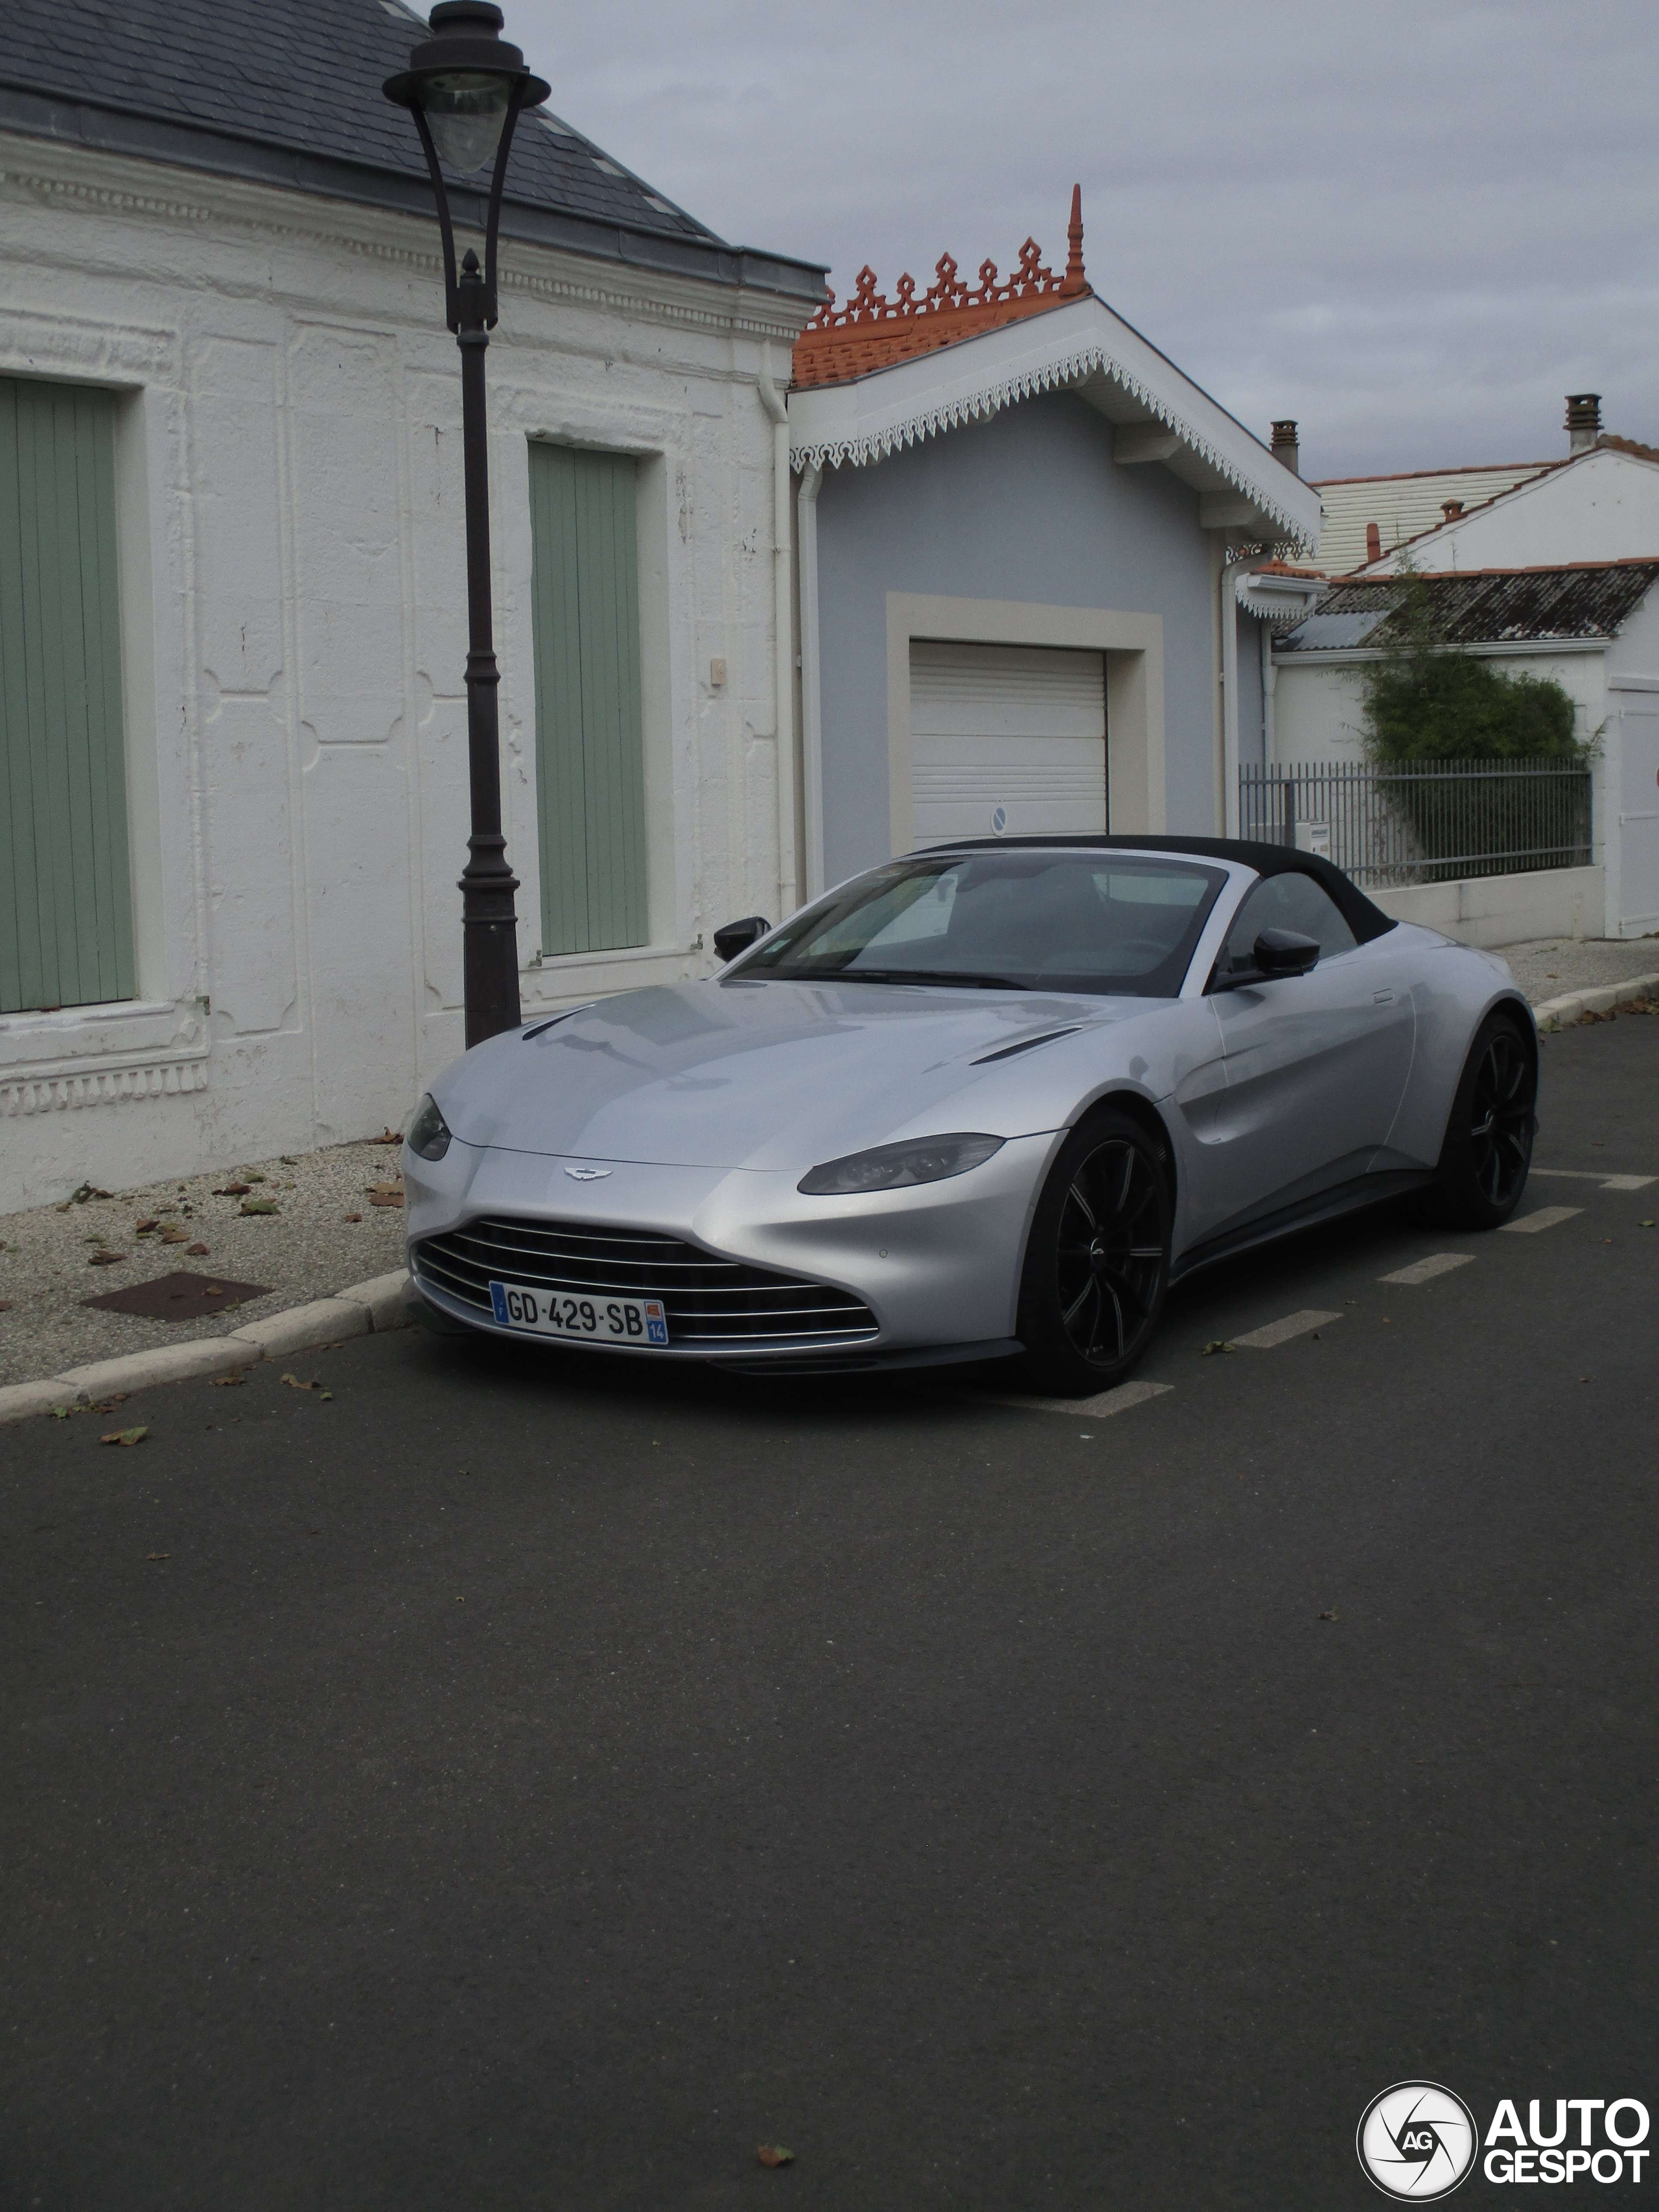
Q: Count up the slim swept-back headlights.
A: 2